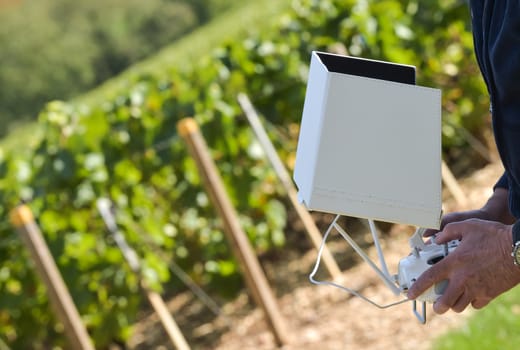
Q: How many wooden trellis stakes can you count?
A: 5